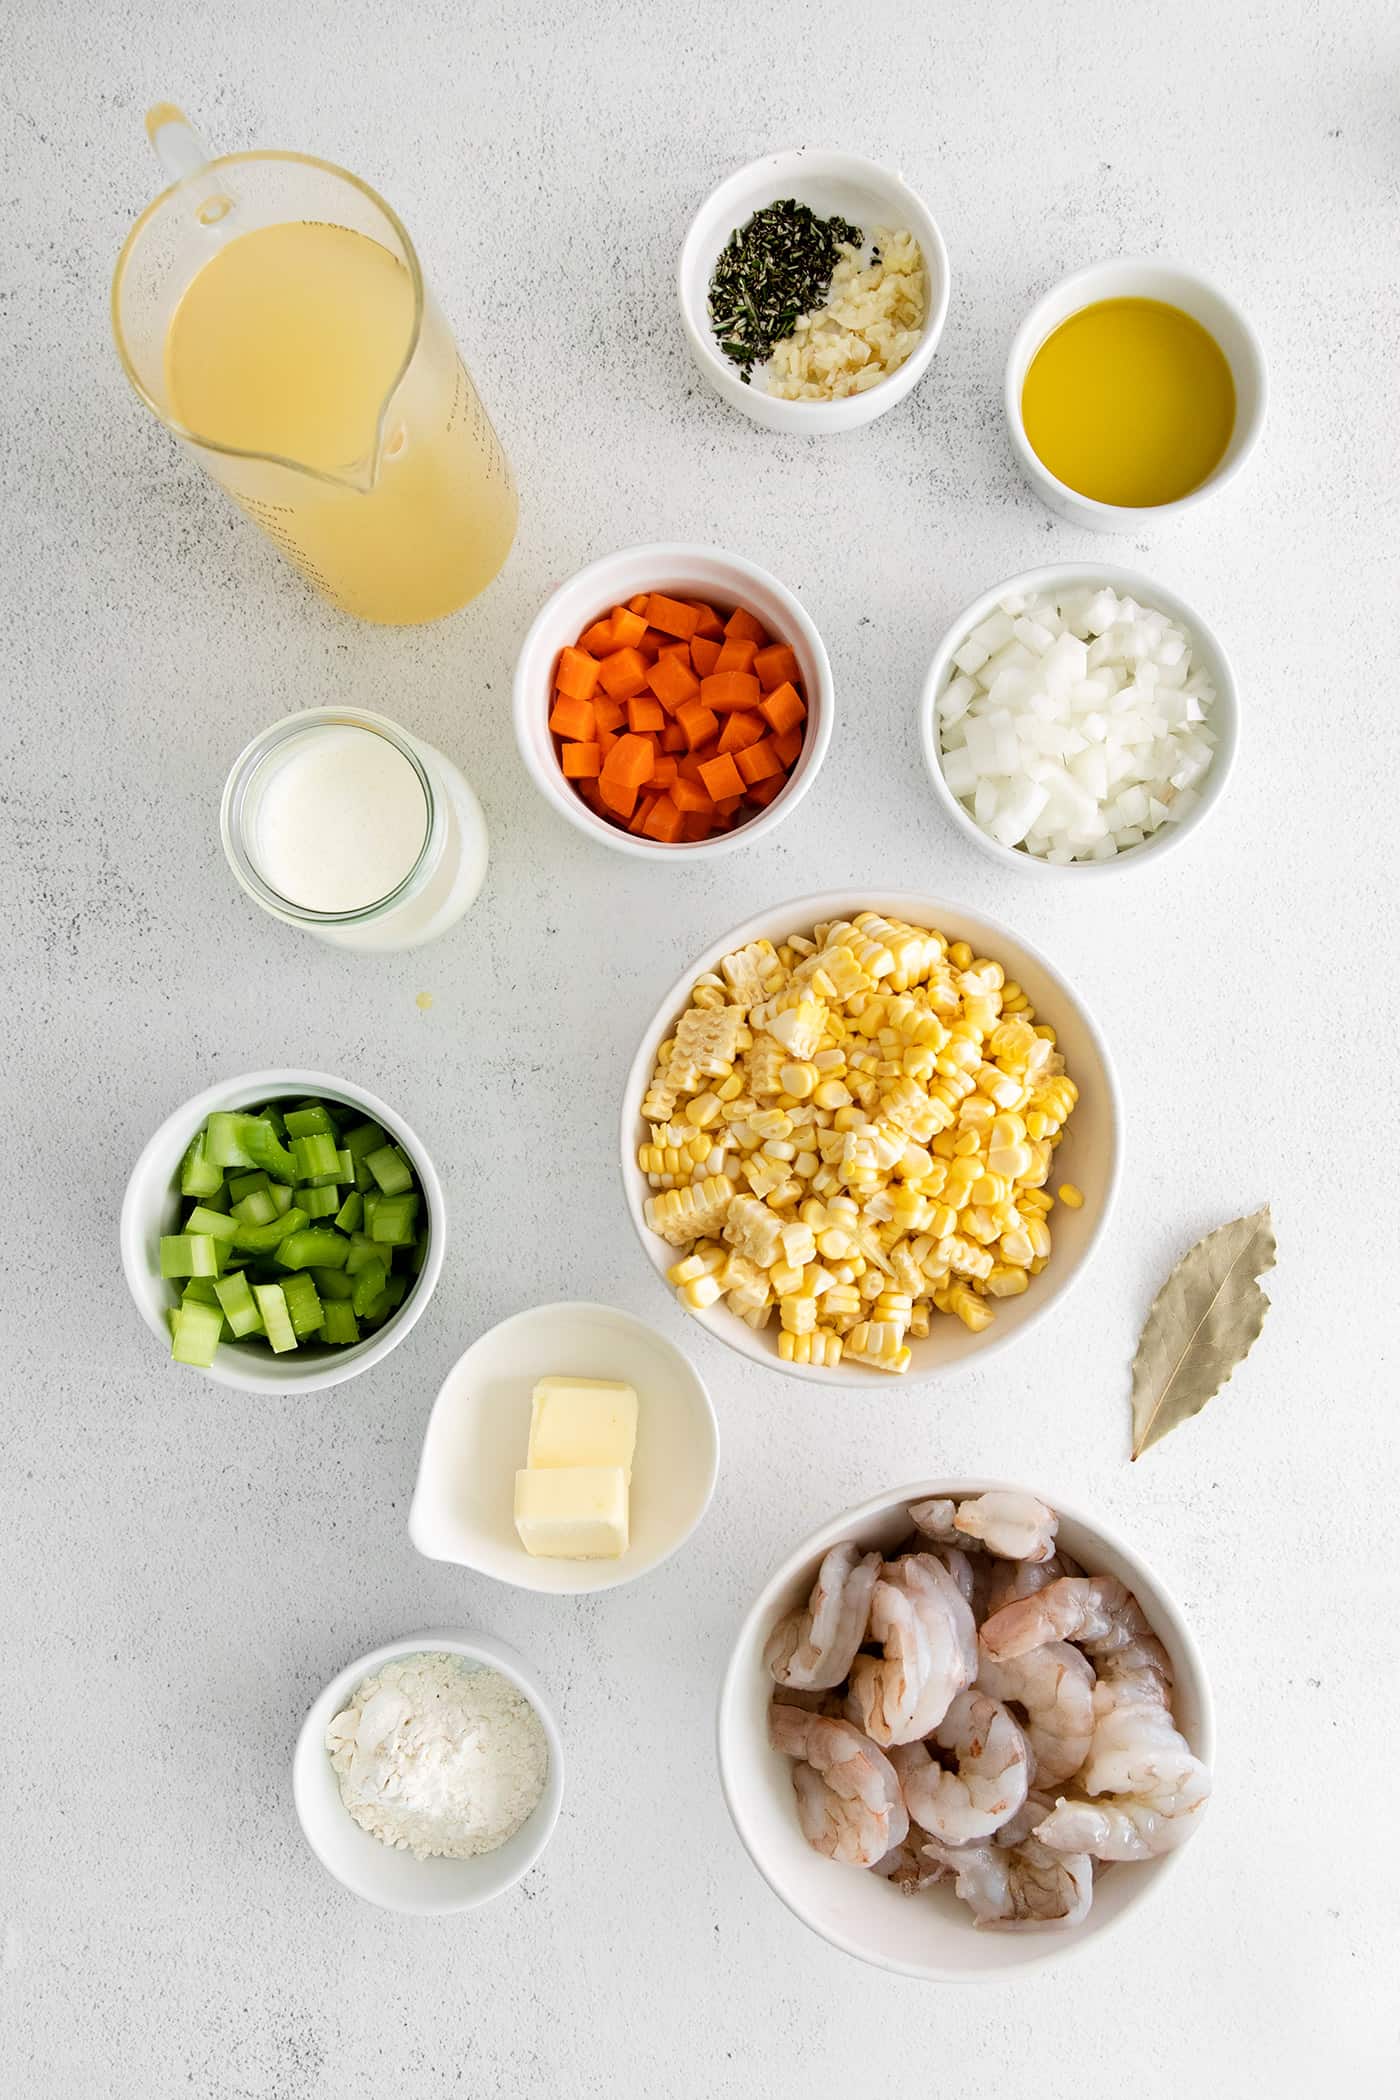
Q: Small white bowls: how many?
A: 7